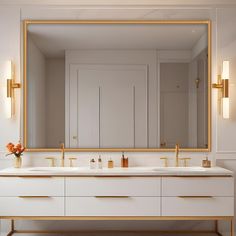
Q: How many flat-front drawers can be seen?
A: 6